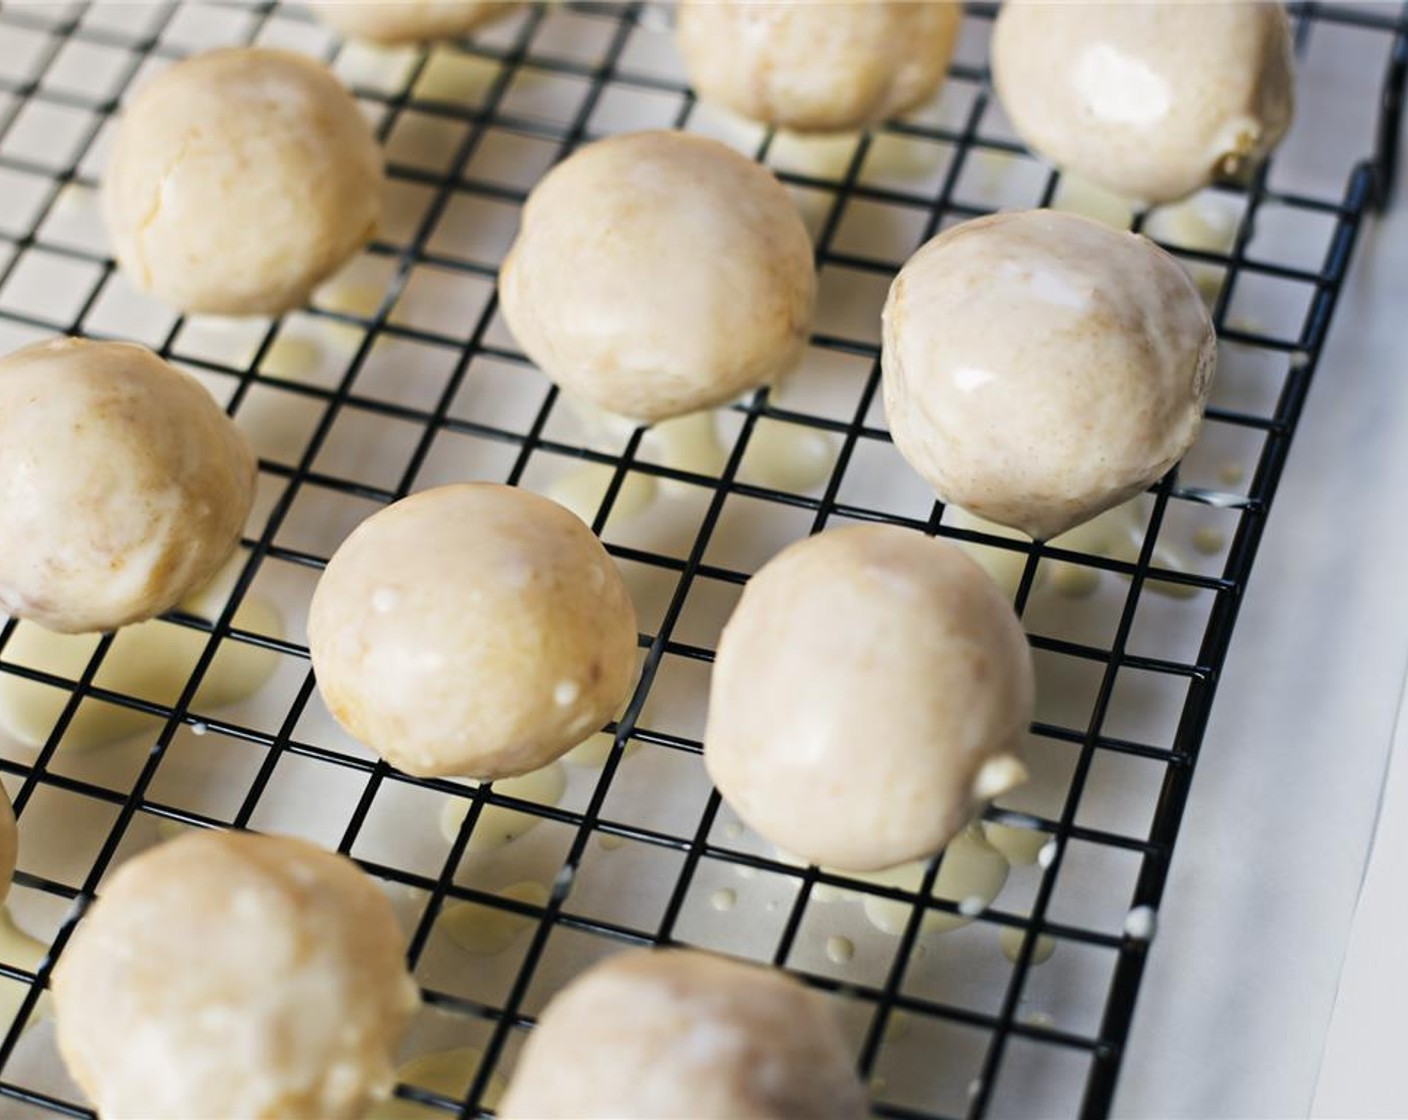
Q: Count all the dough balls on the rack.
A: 12